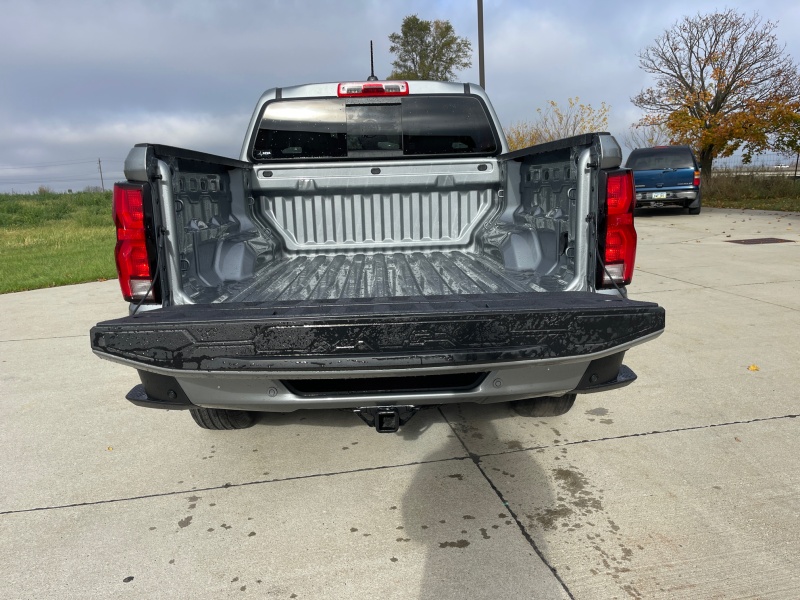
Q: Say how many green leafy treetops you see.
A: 1